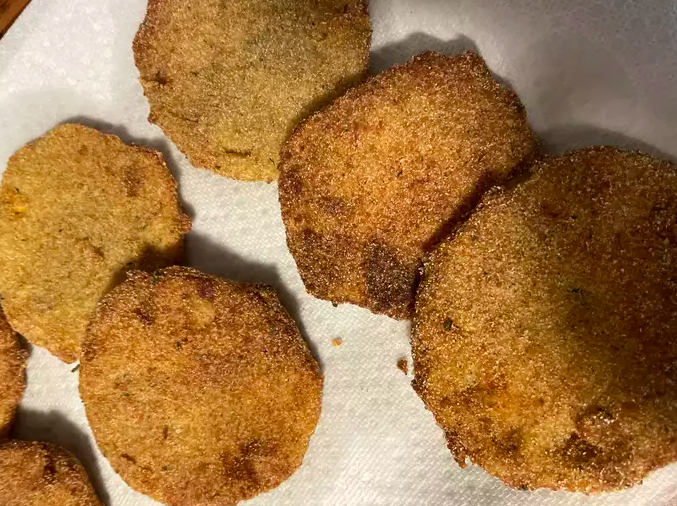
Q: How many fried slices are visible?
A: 7